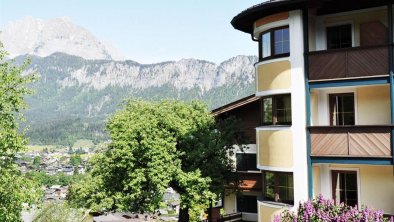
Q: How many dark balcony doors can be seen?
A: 3